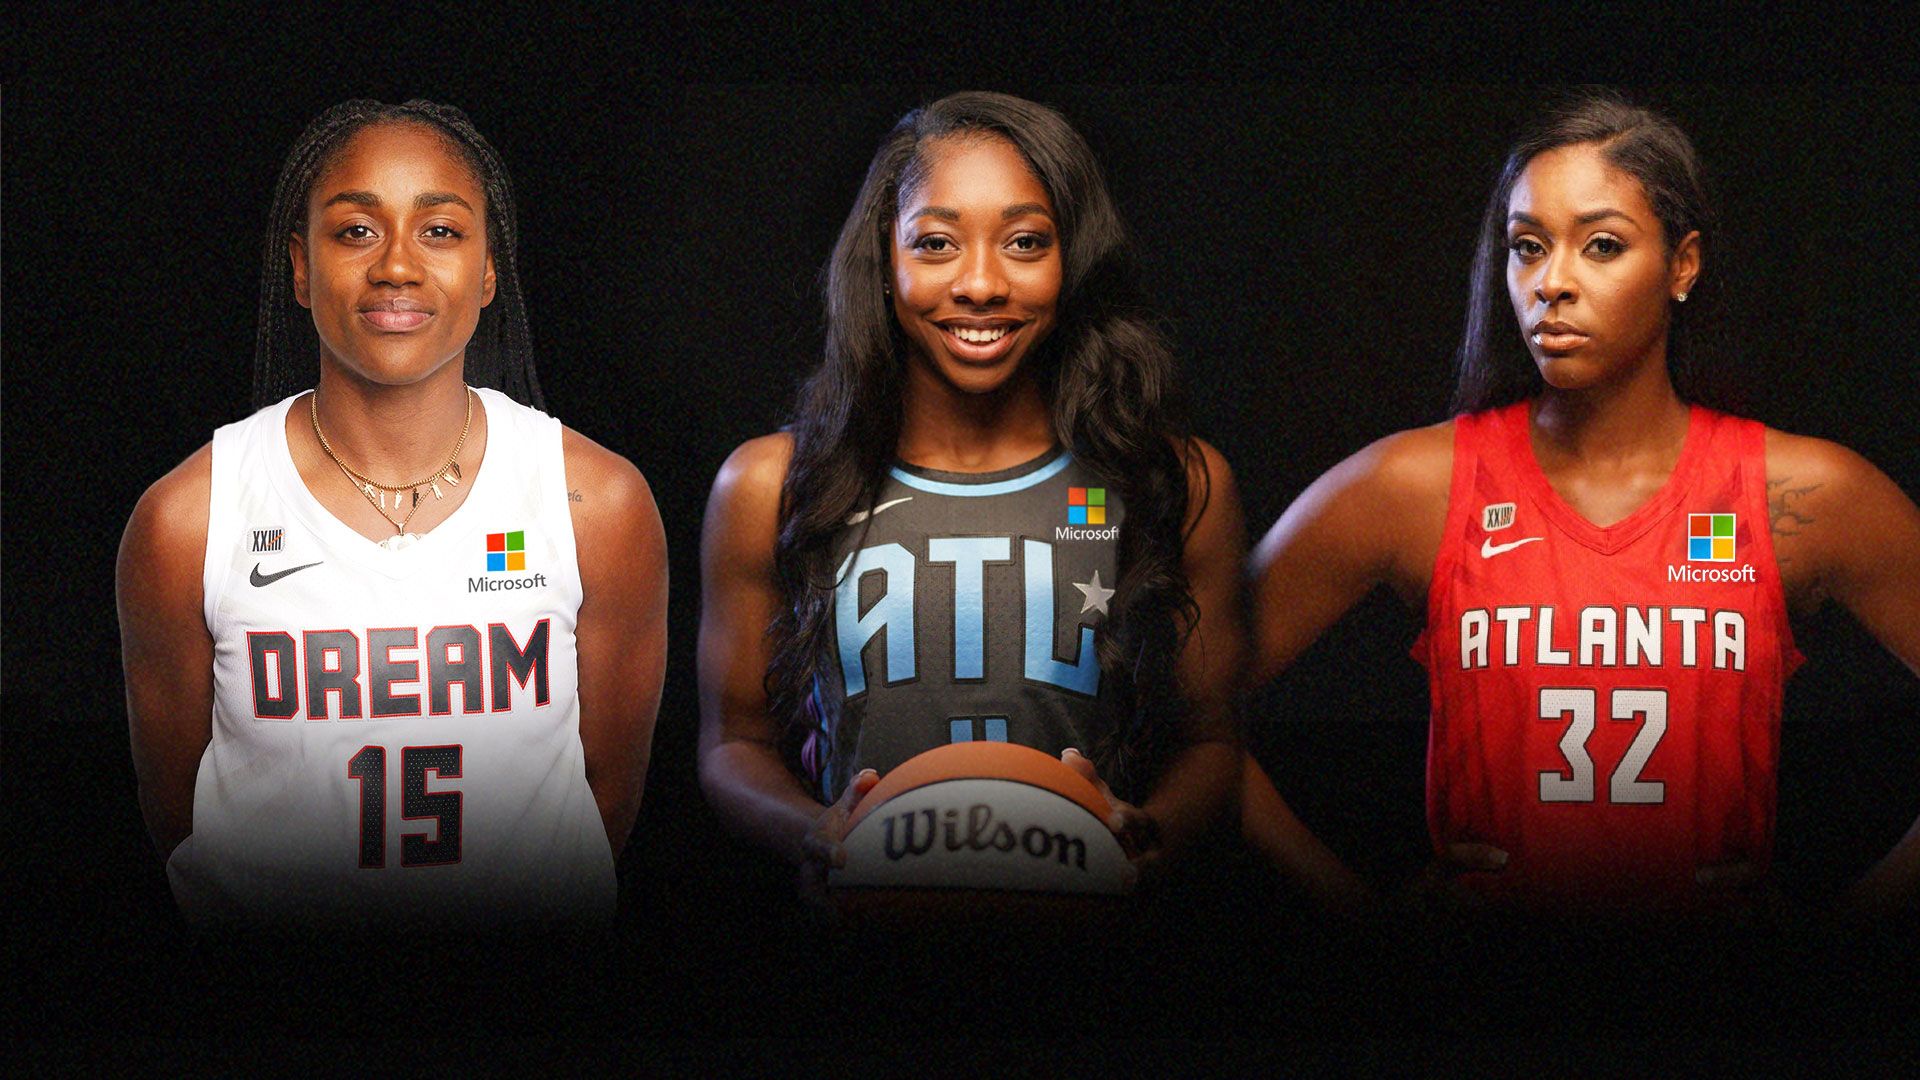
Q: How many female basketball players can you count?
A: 3